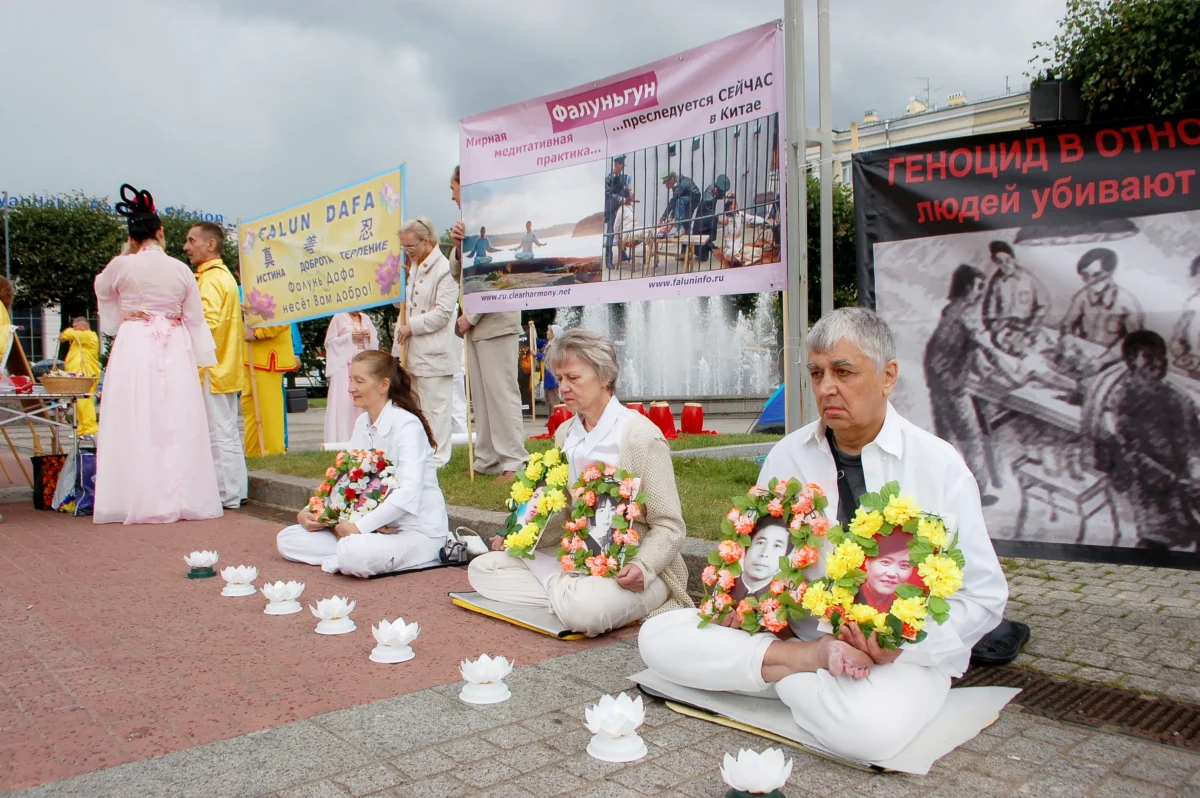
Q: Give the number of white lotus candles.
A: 8